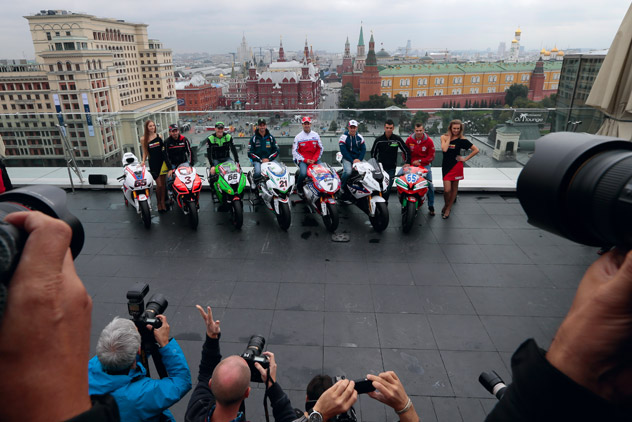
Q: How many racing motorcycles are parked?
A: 7